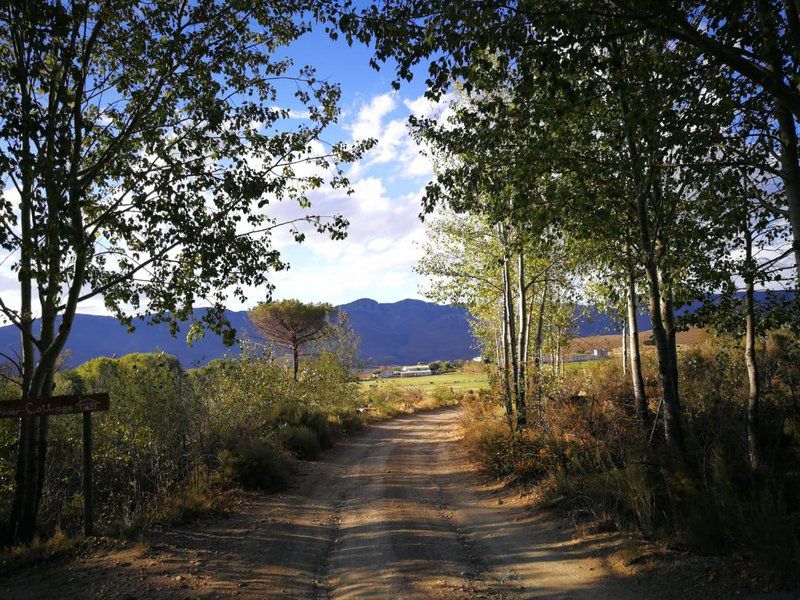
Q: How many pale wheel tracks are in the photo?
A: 2